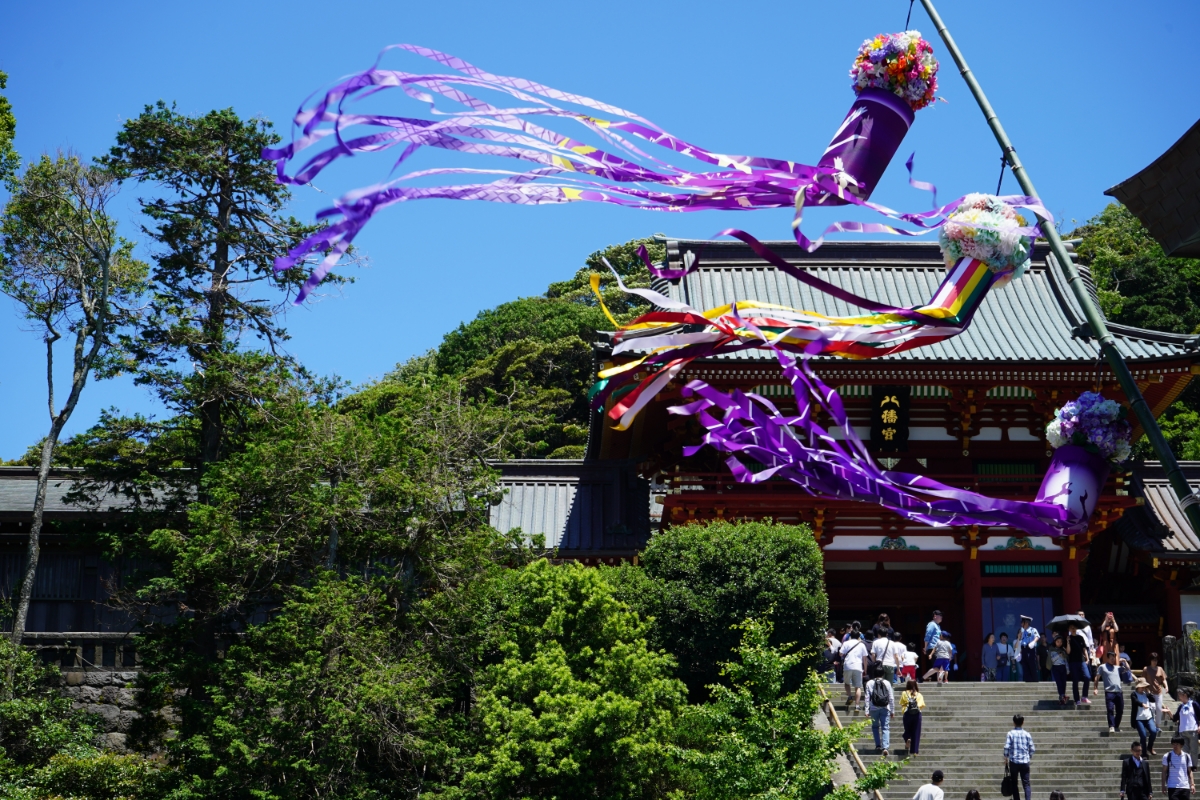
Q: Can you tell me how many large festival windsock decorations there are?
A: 3